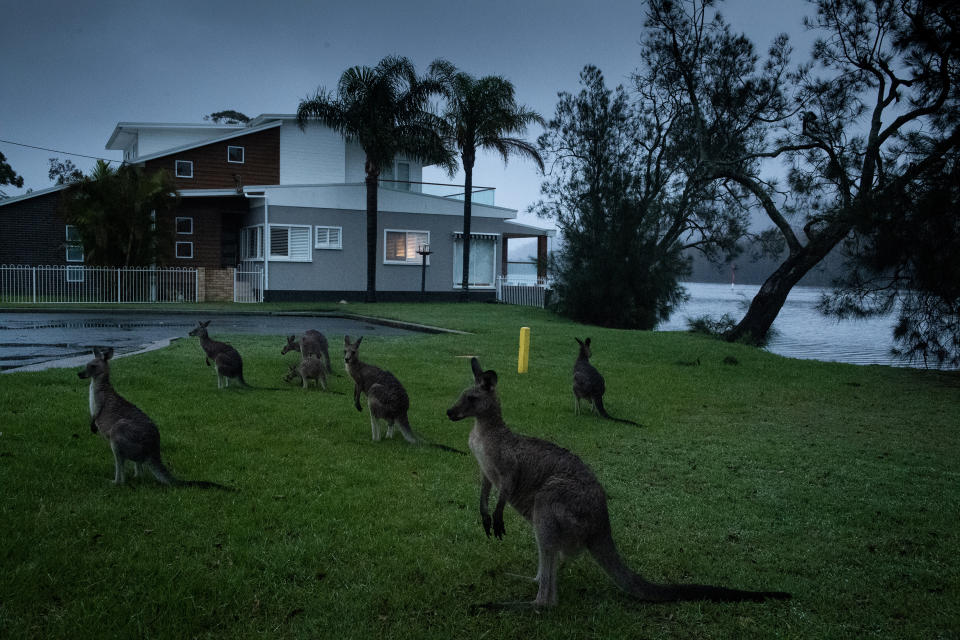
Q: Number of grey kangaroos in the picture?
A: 7